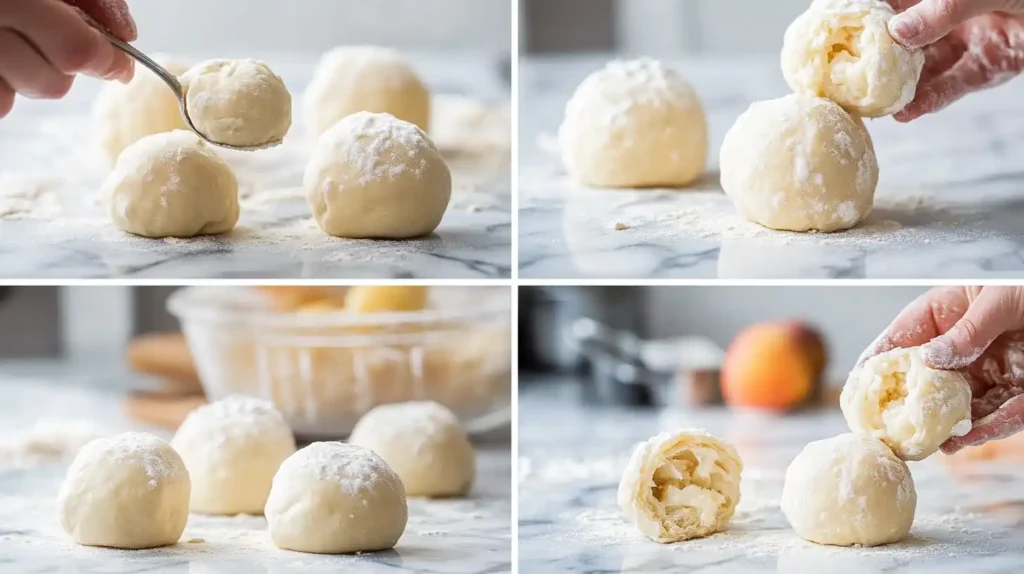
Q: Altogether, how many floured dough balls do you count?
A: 15